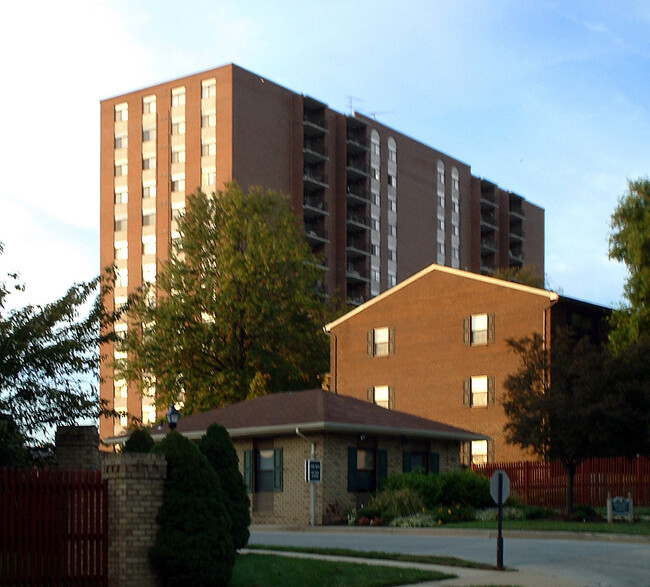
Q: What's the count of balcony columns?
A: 4